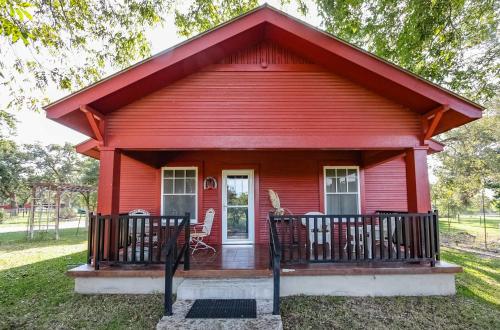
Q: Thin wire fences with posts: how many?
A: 1